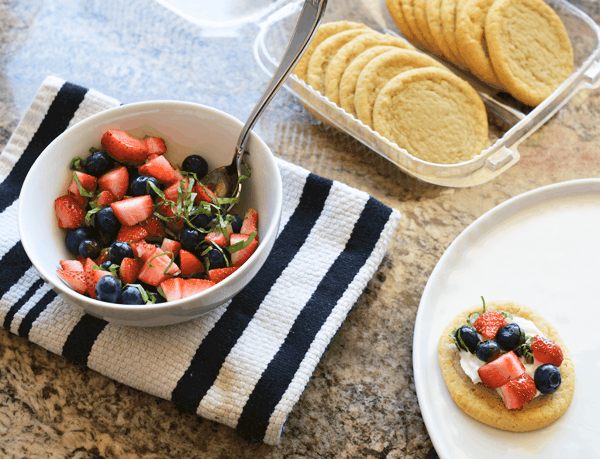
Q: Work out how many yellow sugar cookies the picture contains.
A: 14